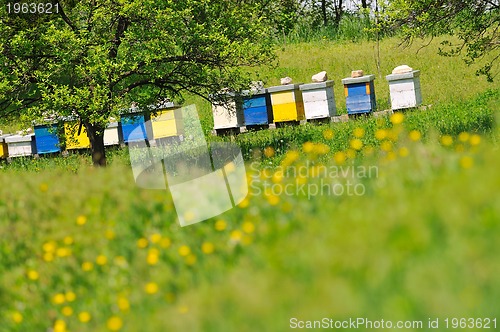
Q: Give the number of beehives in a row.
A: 13